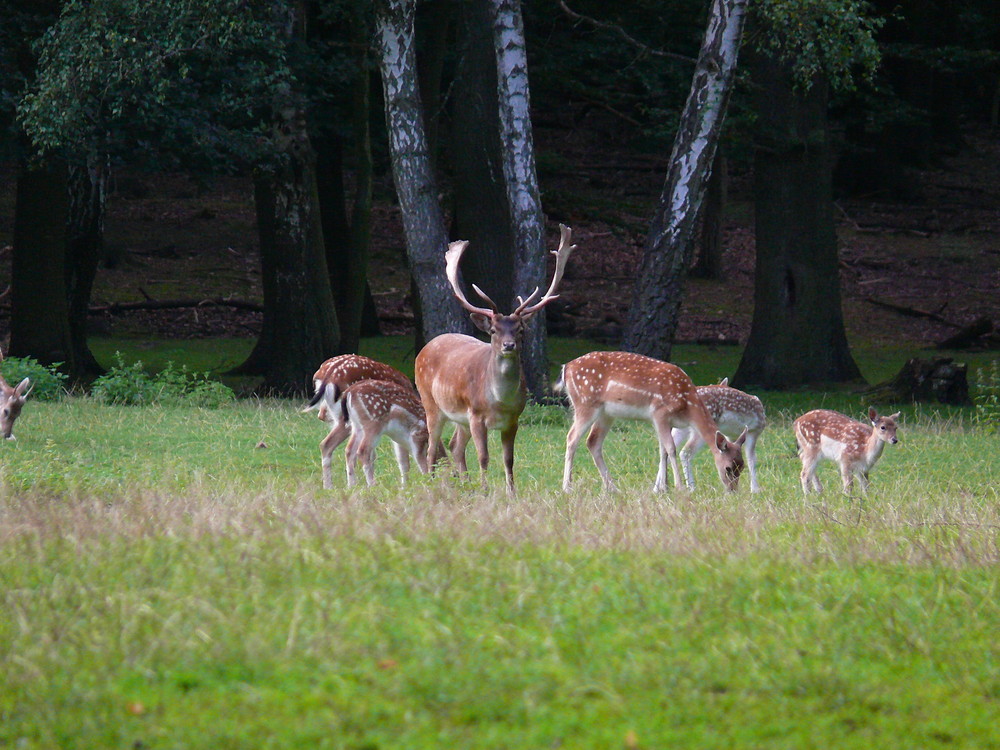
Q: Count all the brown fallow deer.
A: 7